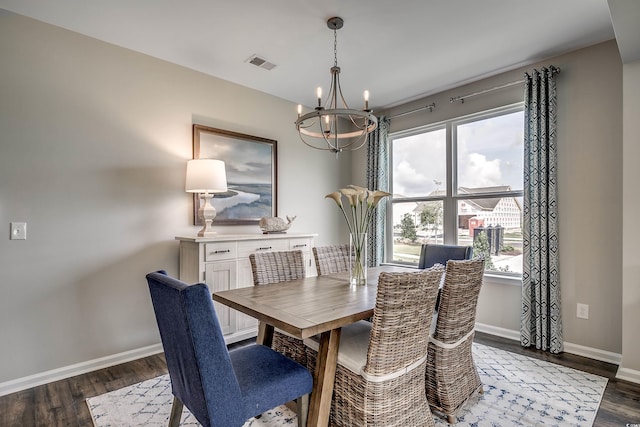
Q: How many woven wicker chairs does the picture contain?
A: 4